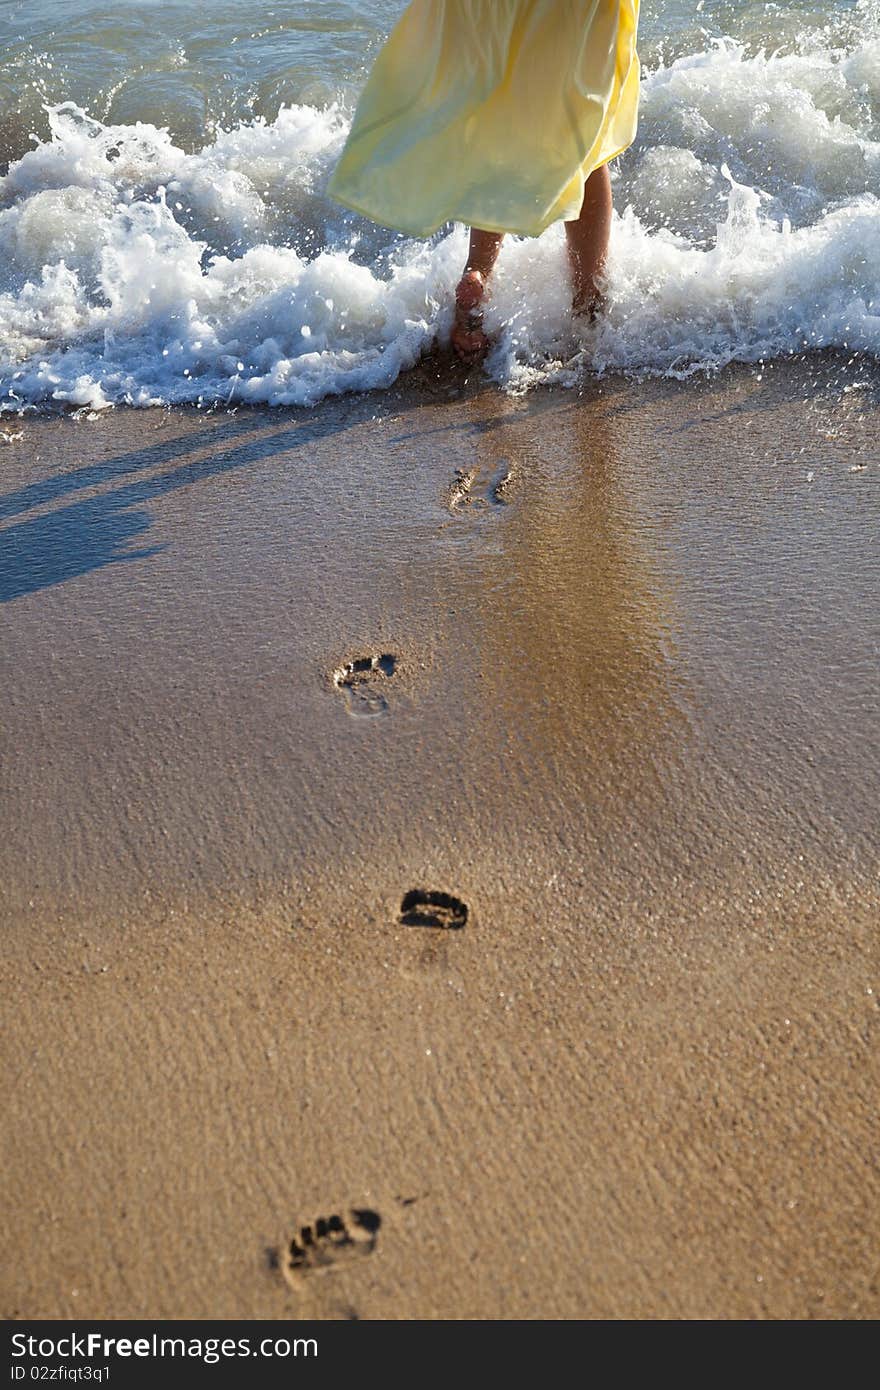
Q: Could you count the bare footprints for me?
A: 4